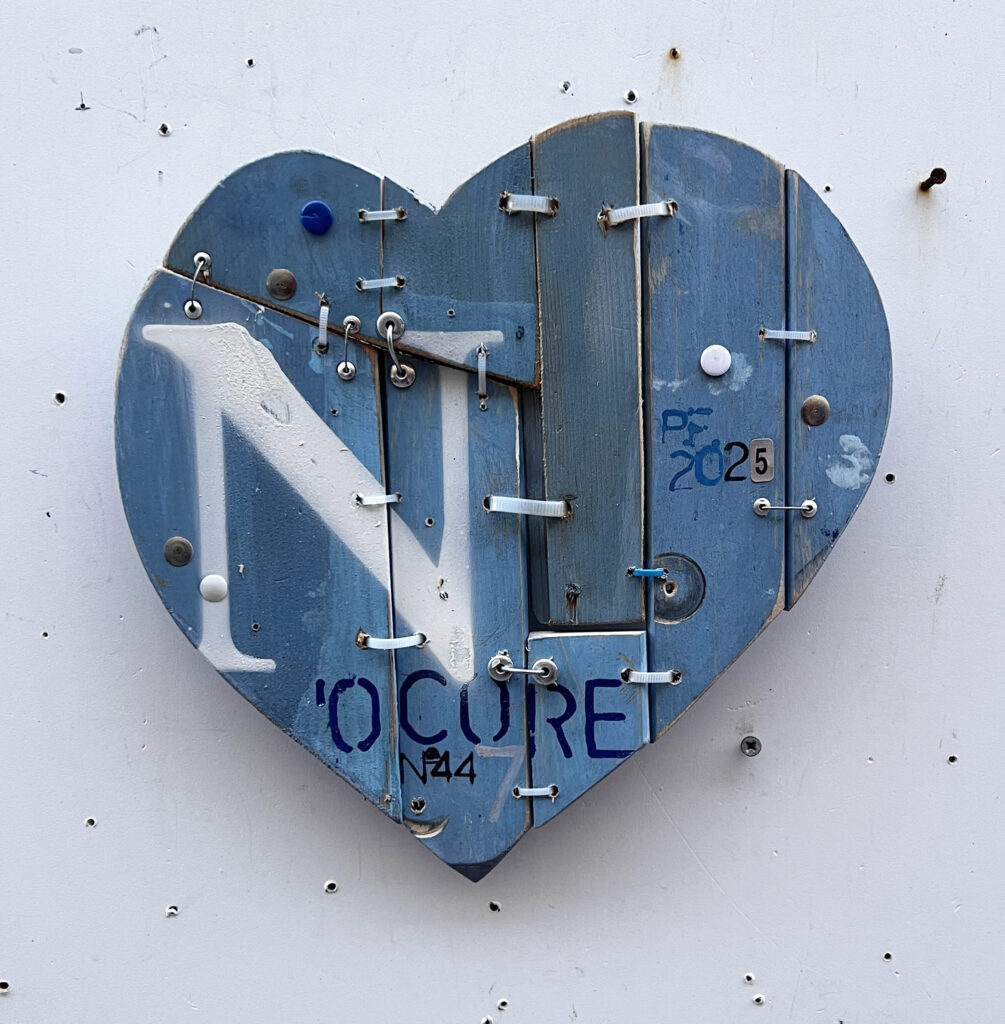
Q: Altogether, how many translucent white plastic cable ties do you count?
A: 12